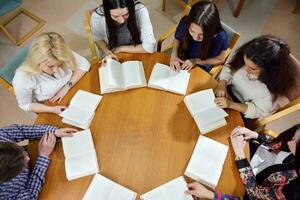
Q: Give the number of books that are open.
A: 8